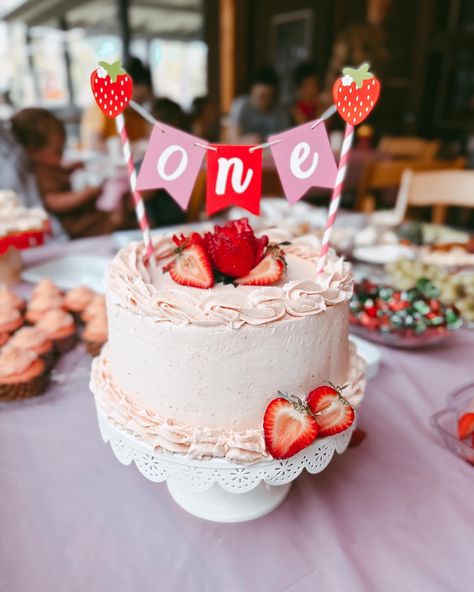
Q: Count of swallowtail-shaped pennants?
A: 3